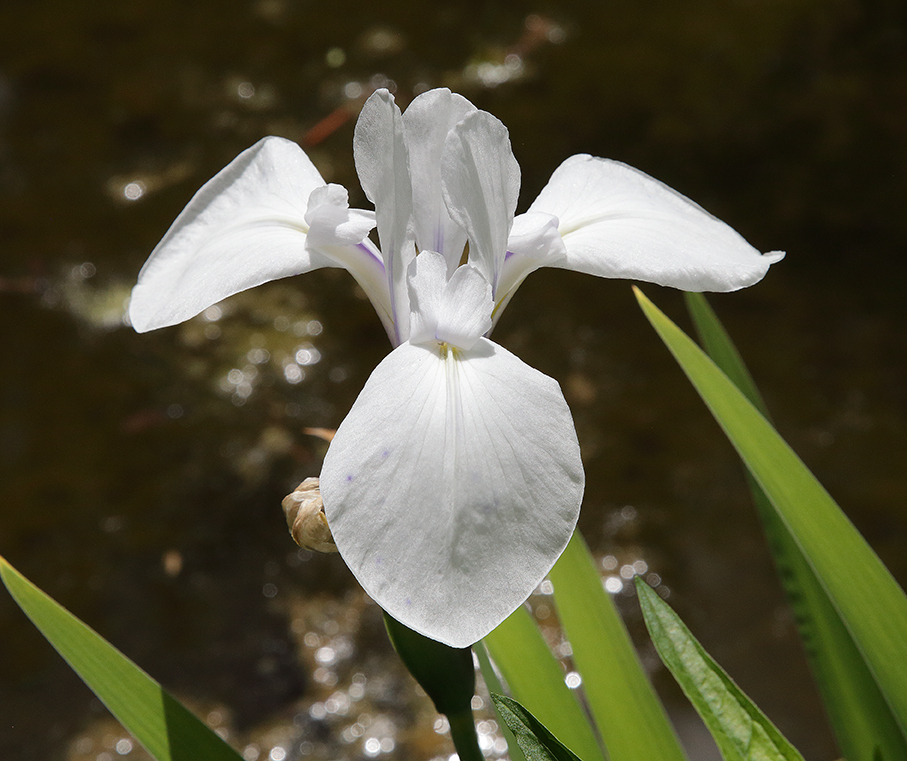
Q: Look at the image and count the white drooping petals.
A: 3